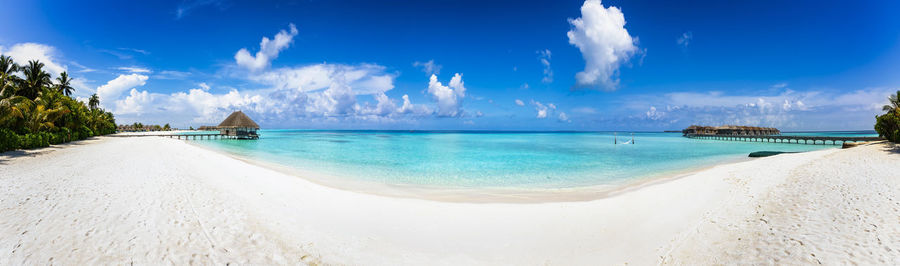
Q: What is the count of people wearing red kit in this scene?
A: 0